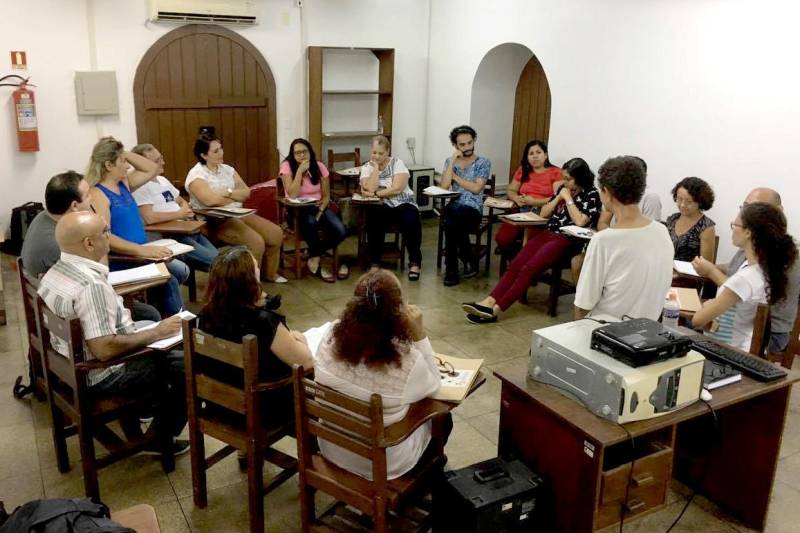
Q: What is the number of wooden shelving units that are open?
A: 1